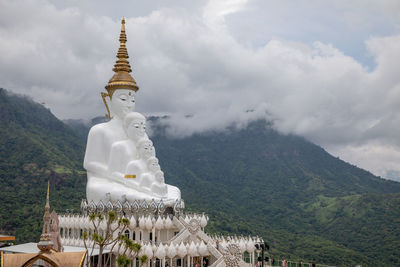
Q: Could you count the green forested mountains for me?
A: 2